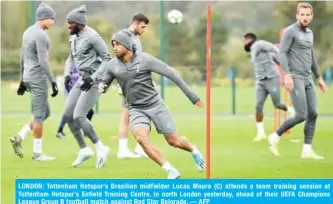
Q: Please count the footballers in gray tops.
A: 6